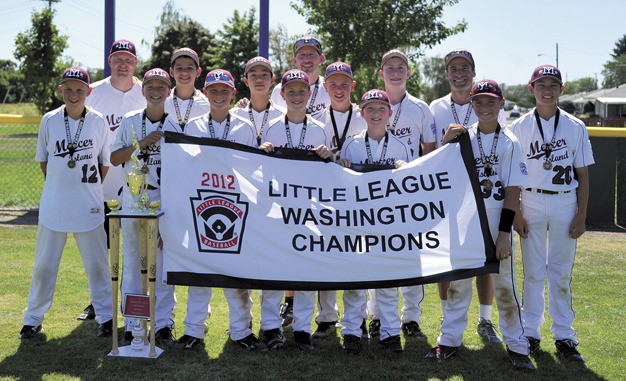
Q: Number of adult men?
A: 3